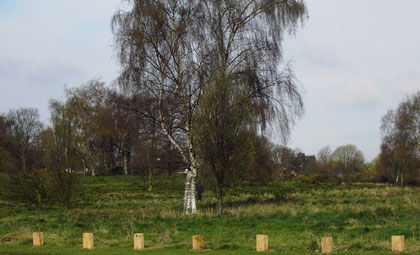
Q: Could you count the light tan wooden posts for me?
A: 7